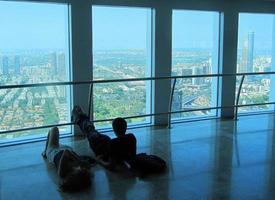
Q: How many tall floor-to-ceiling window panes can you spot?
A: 4